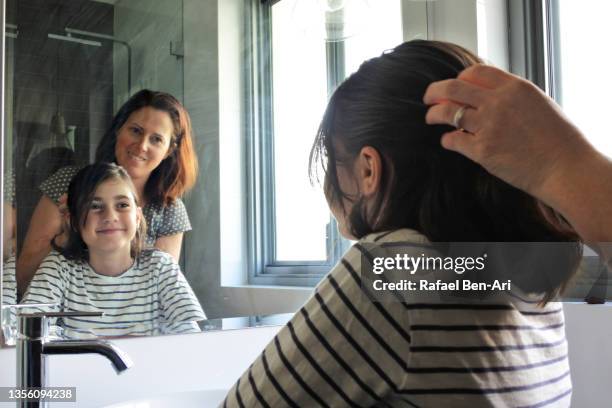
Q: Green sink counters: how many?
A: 0